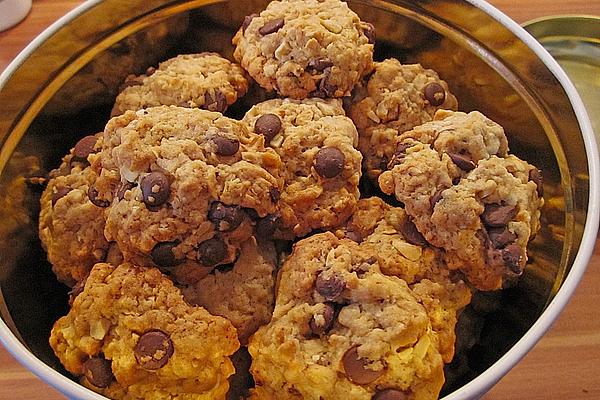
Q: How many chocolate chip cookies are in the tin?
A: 11